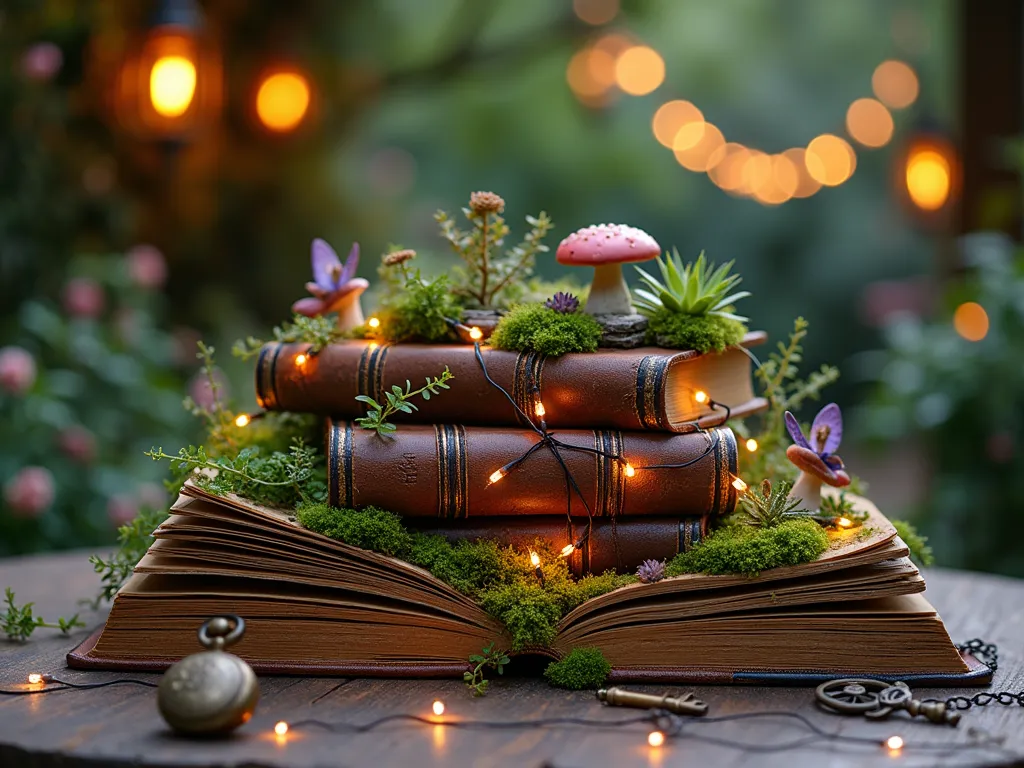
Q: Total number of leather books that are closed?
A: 3